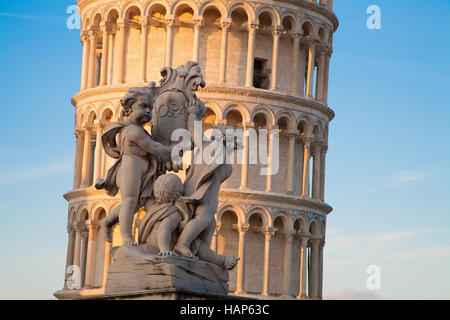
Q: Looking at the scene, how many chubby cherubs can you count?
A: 3